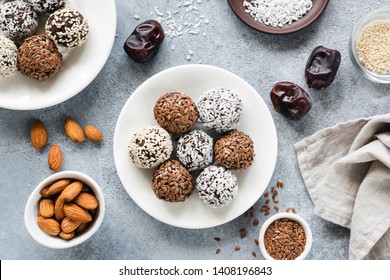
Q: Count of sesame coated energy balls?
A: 3